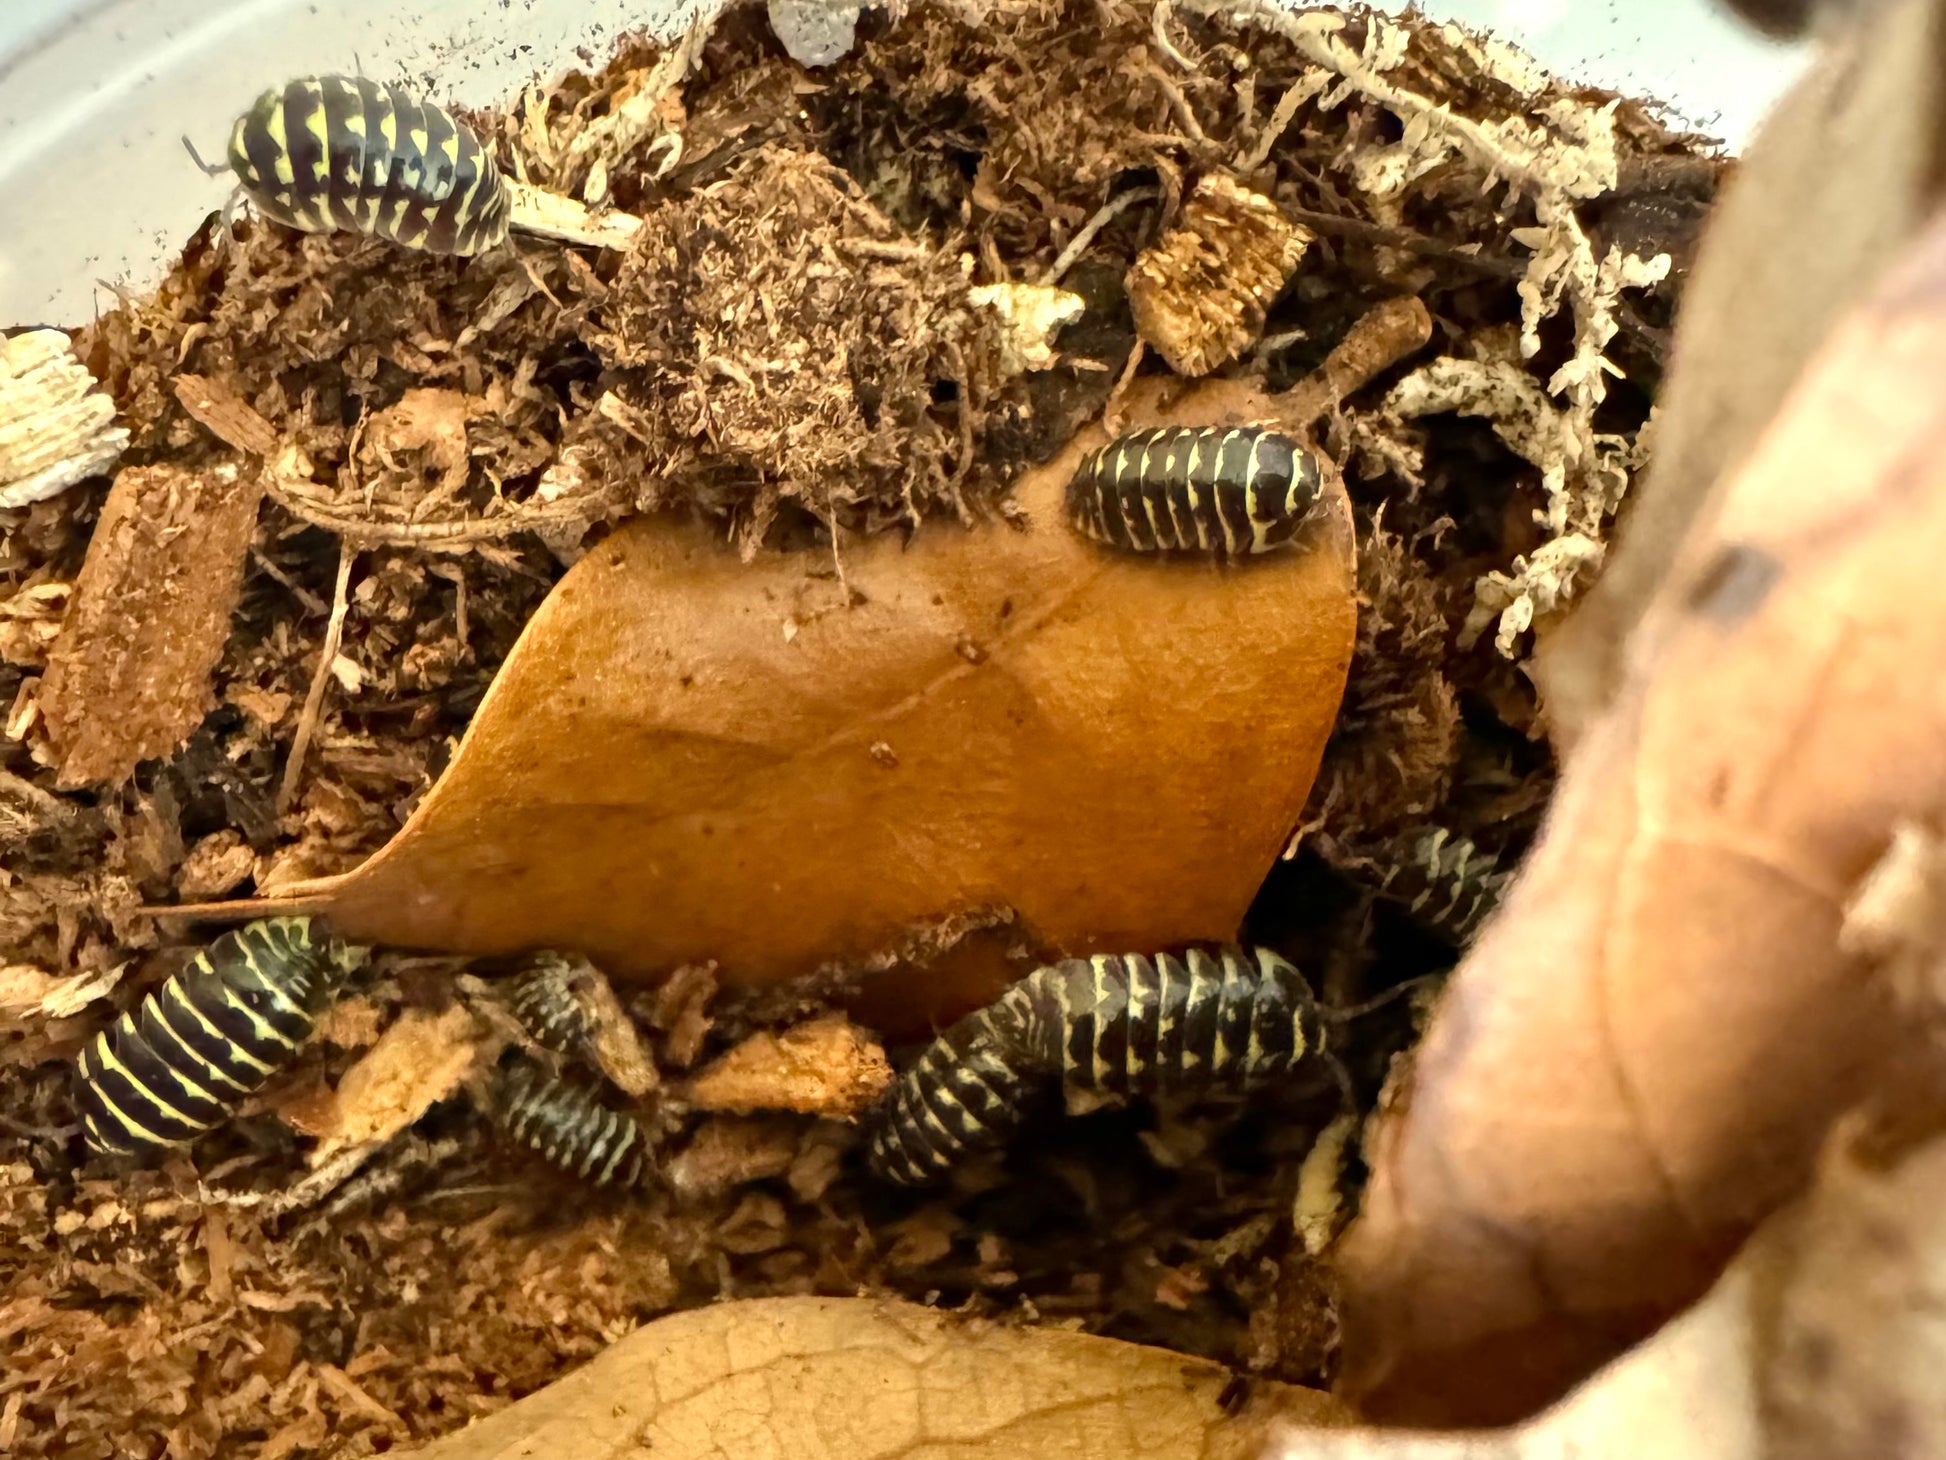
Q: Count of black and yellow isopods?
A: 8